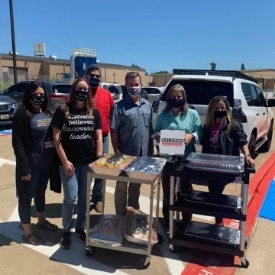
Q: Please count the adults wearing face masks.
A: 6